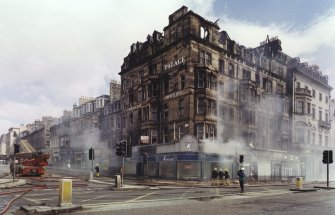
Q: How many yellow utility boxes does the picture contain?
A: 2